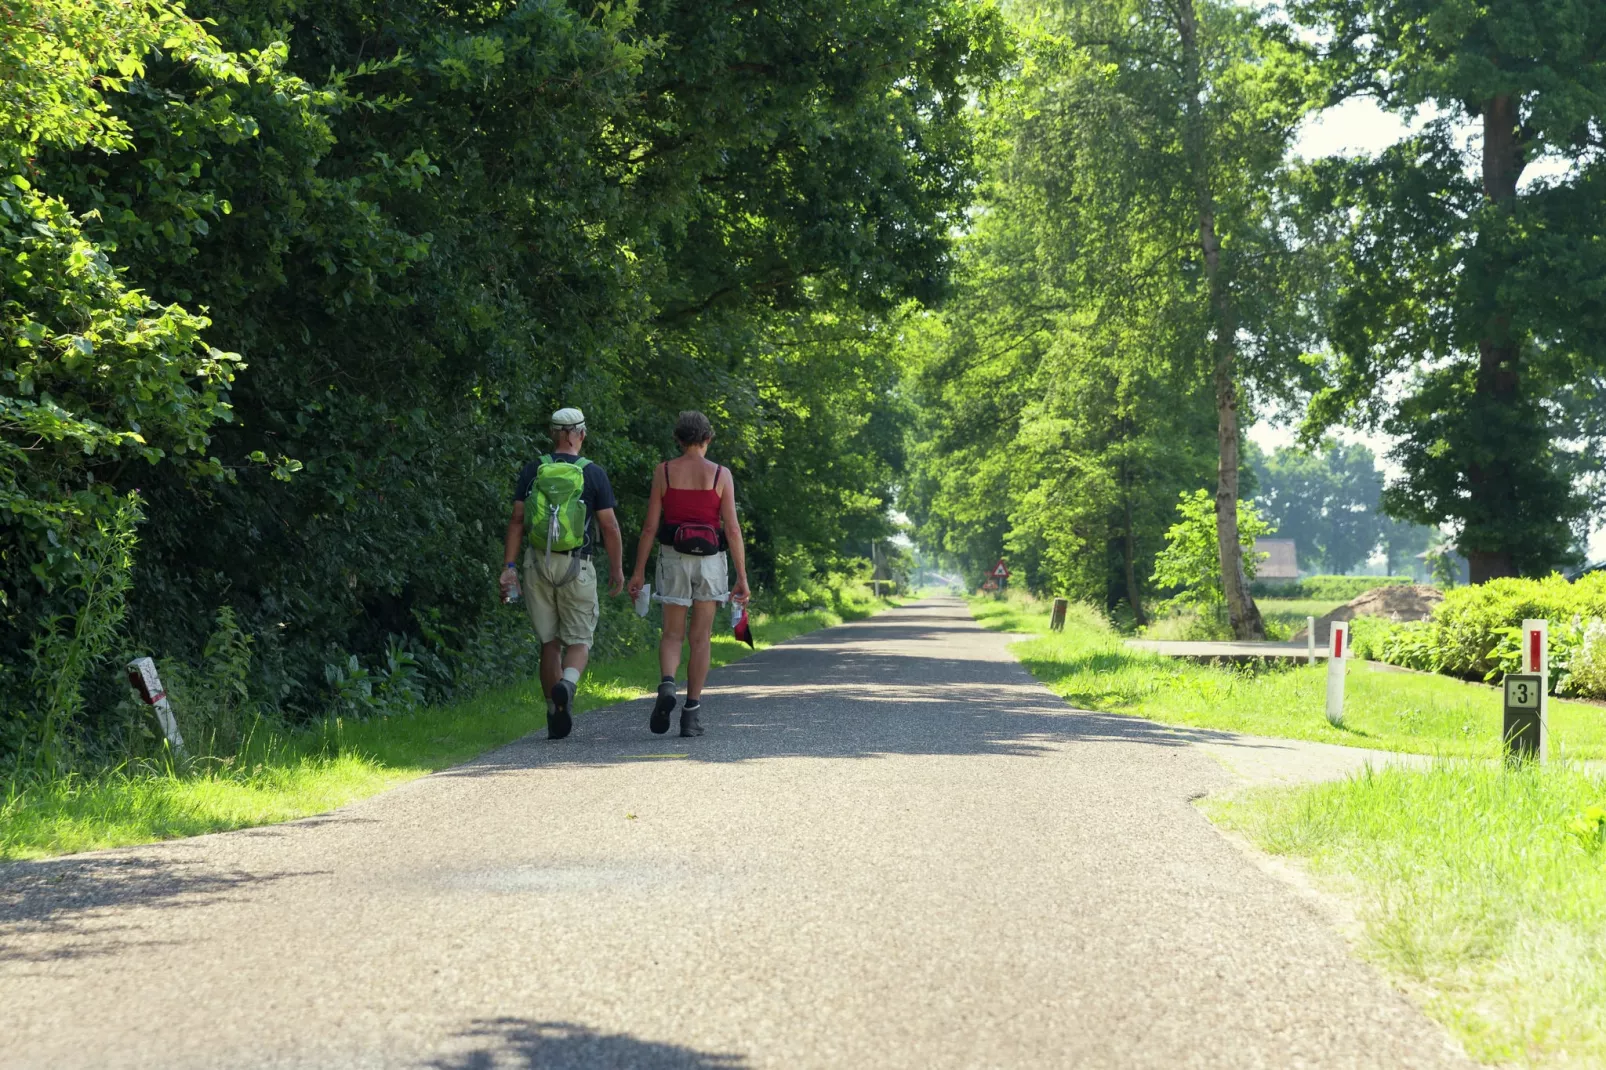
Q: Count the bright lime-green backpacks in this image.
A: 1